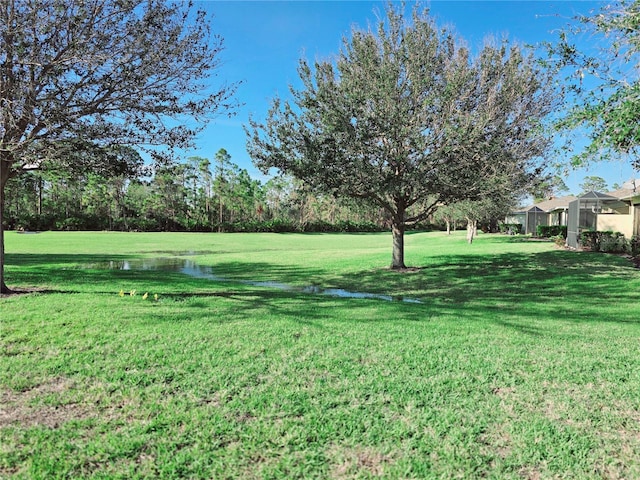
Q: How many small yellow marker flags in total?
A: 4